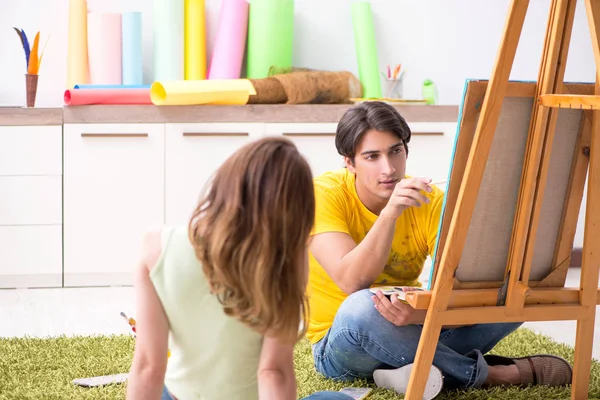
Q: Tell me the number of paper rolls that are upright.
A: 8